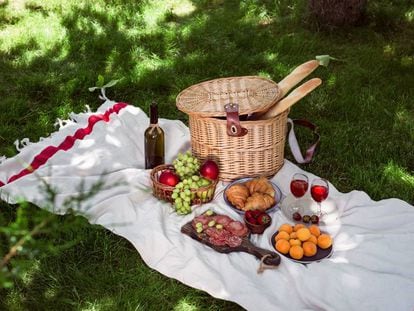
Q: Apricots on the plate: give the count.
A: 12